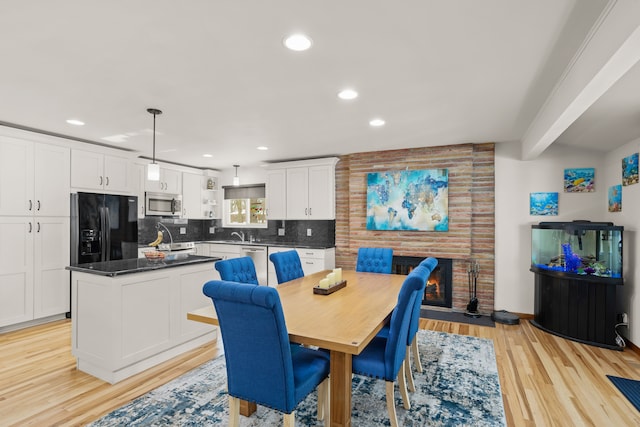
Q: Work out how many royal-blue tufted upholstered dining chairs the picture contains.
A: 6